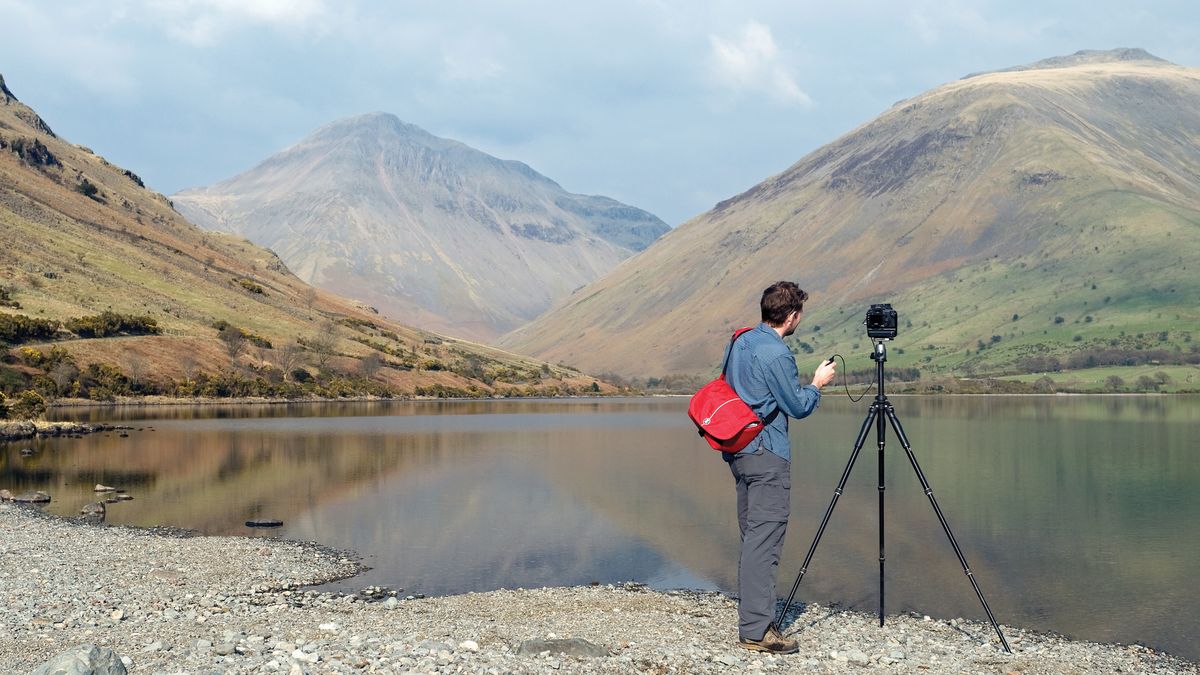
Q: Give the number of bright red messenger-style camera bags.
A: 1